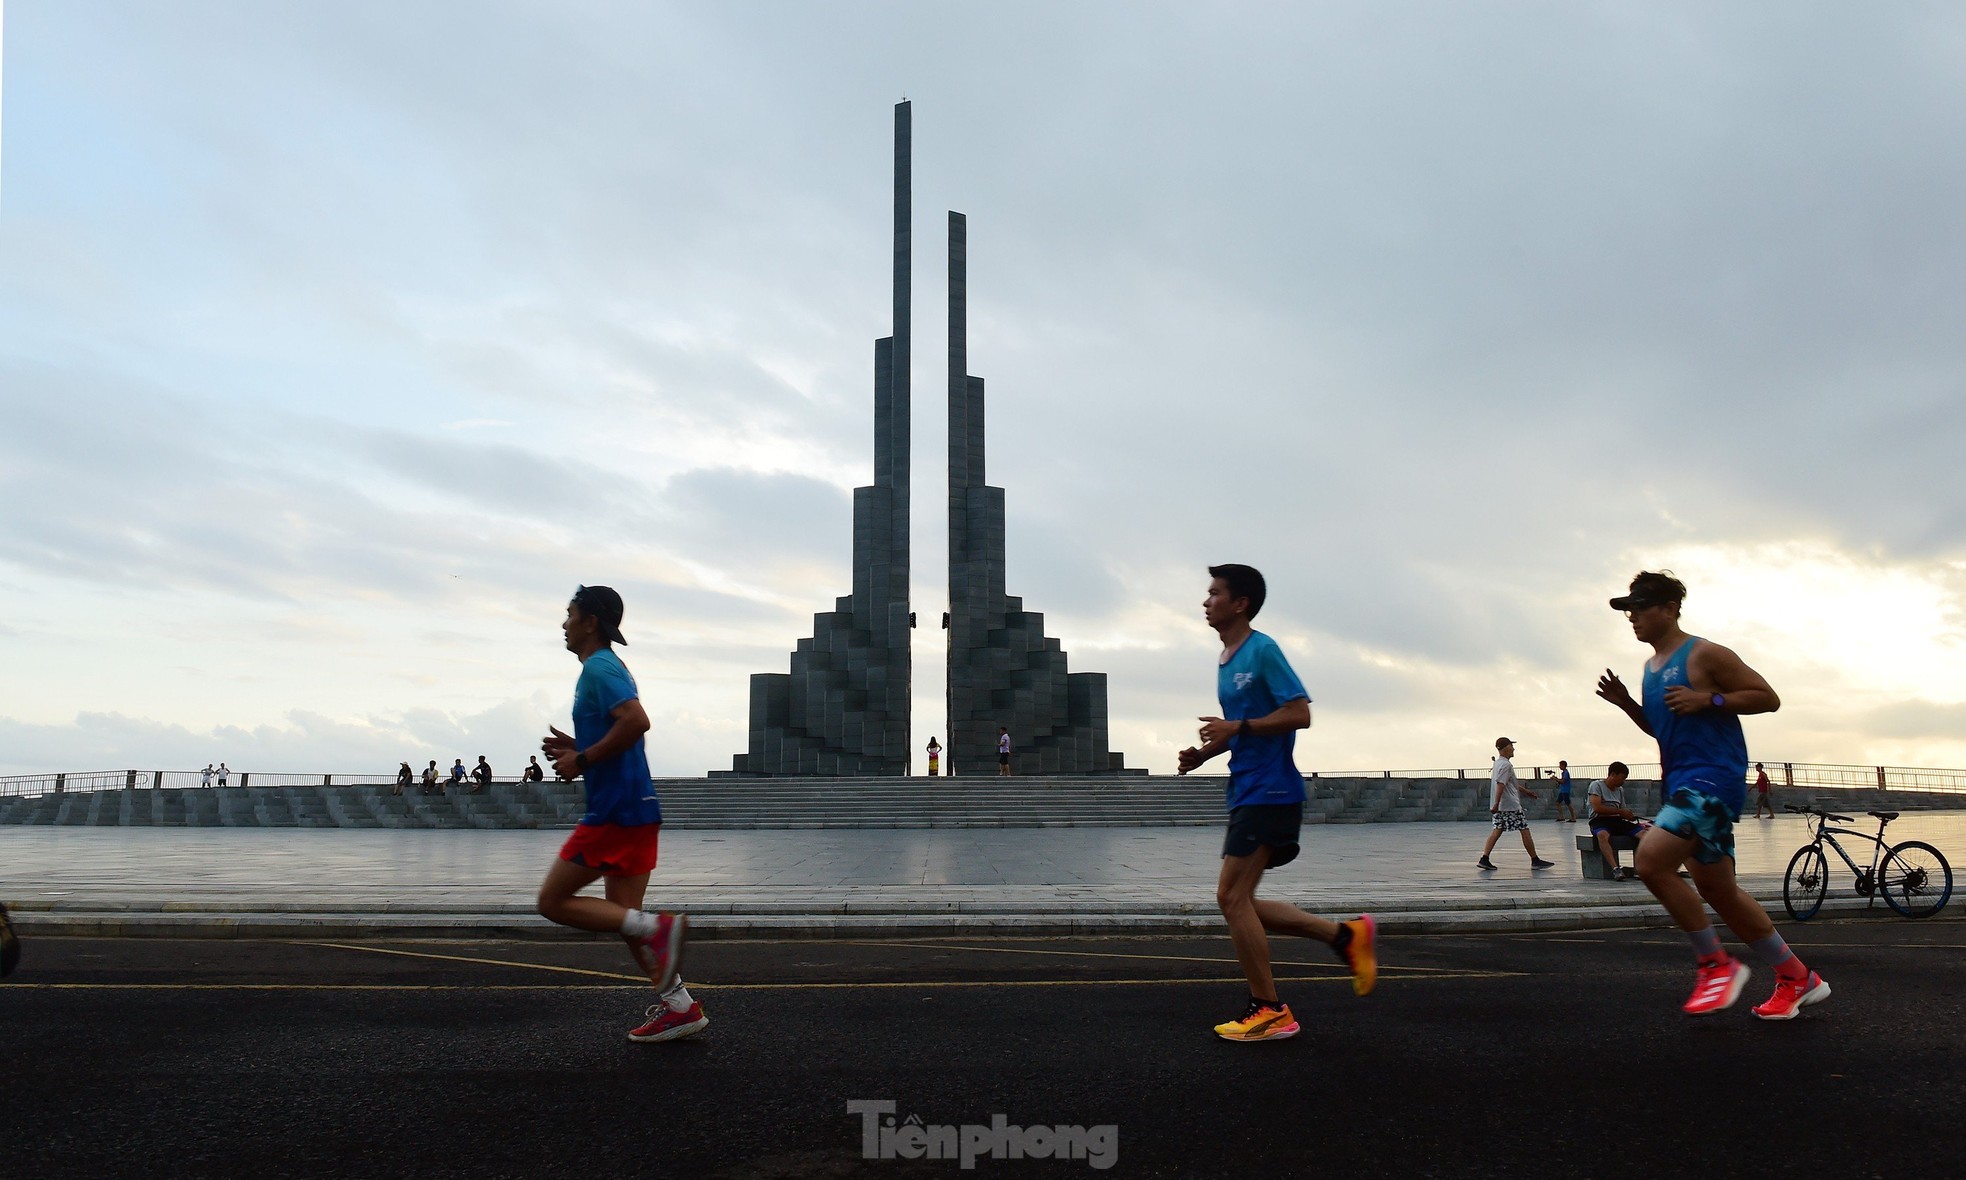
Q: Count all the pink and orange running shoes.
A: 2